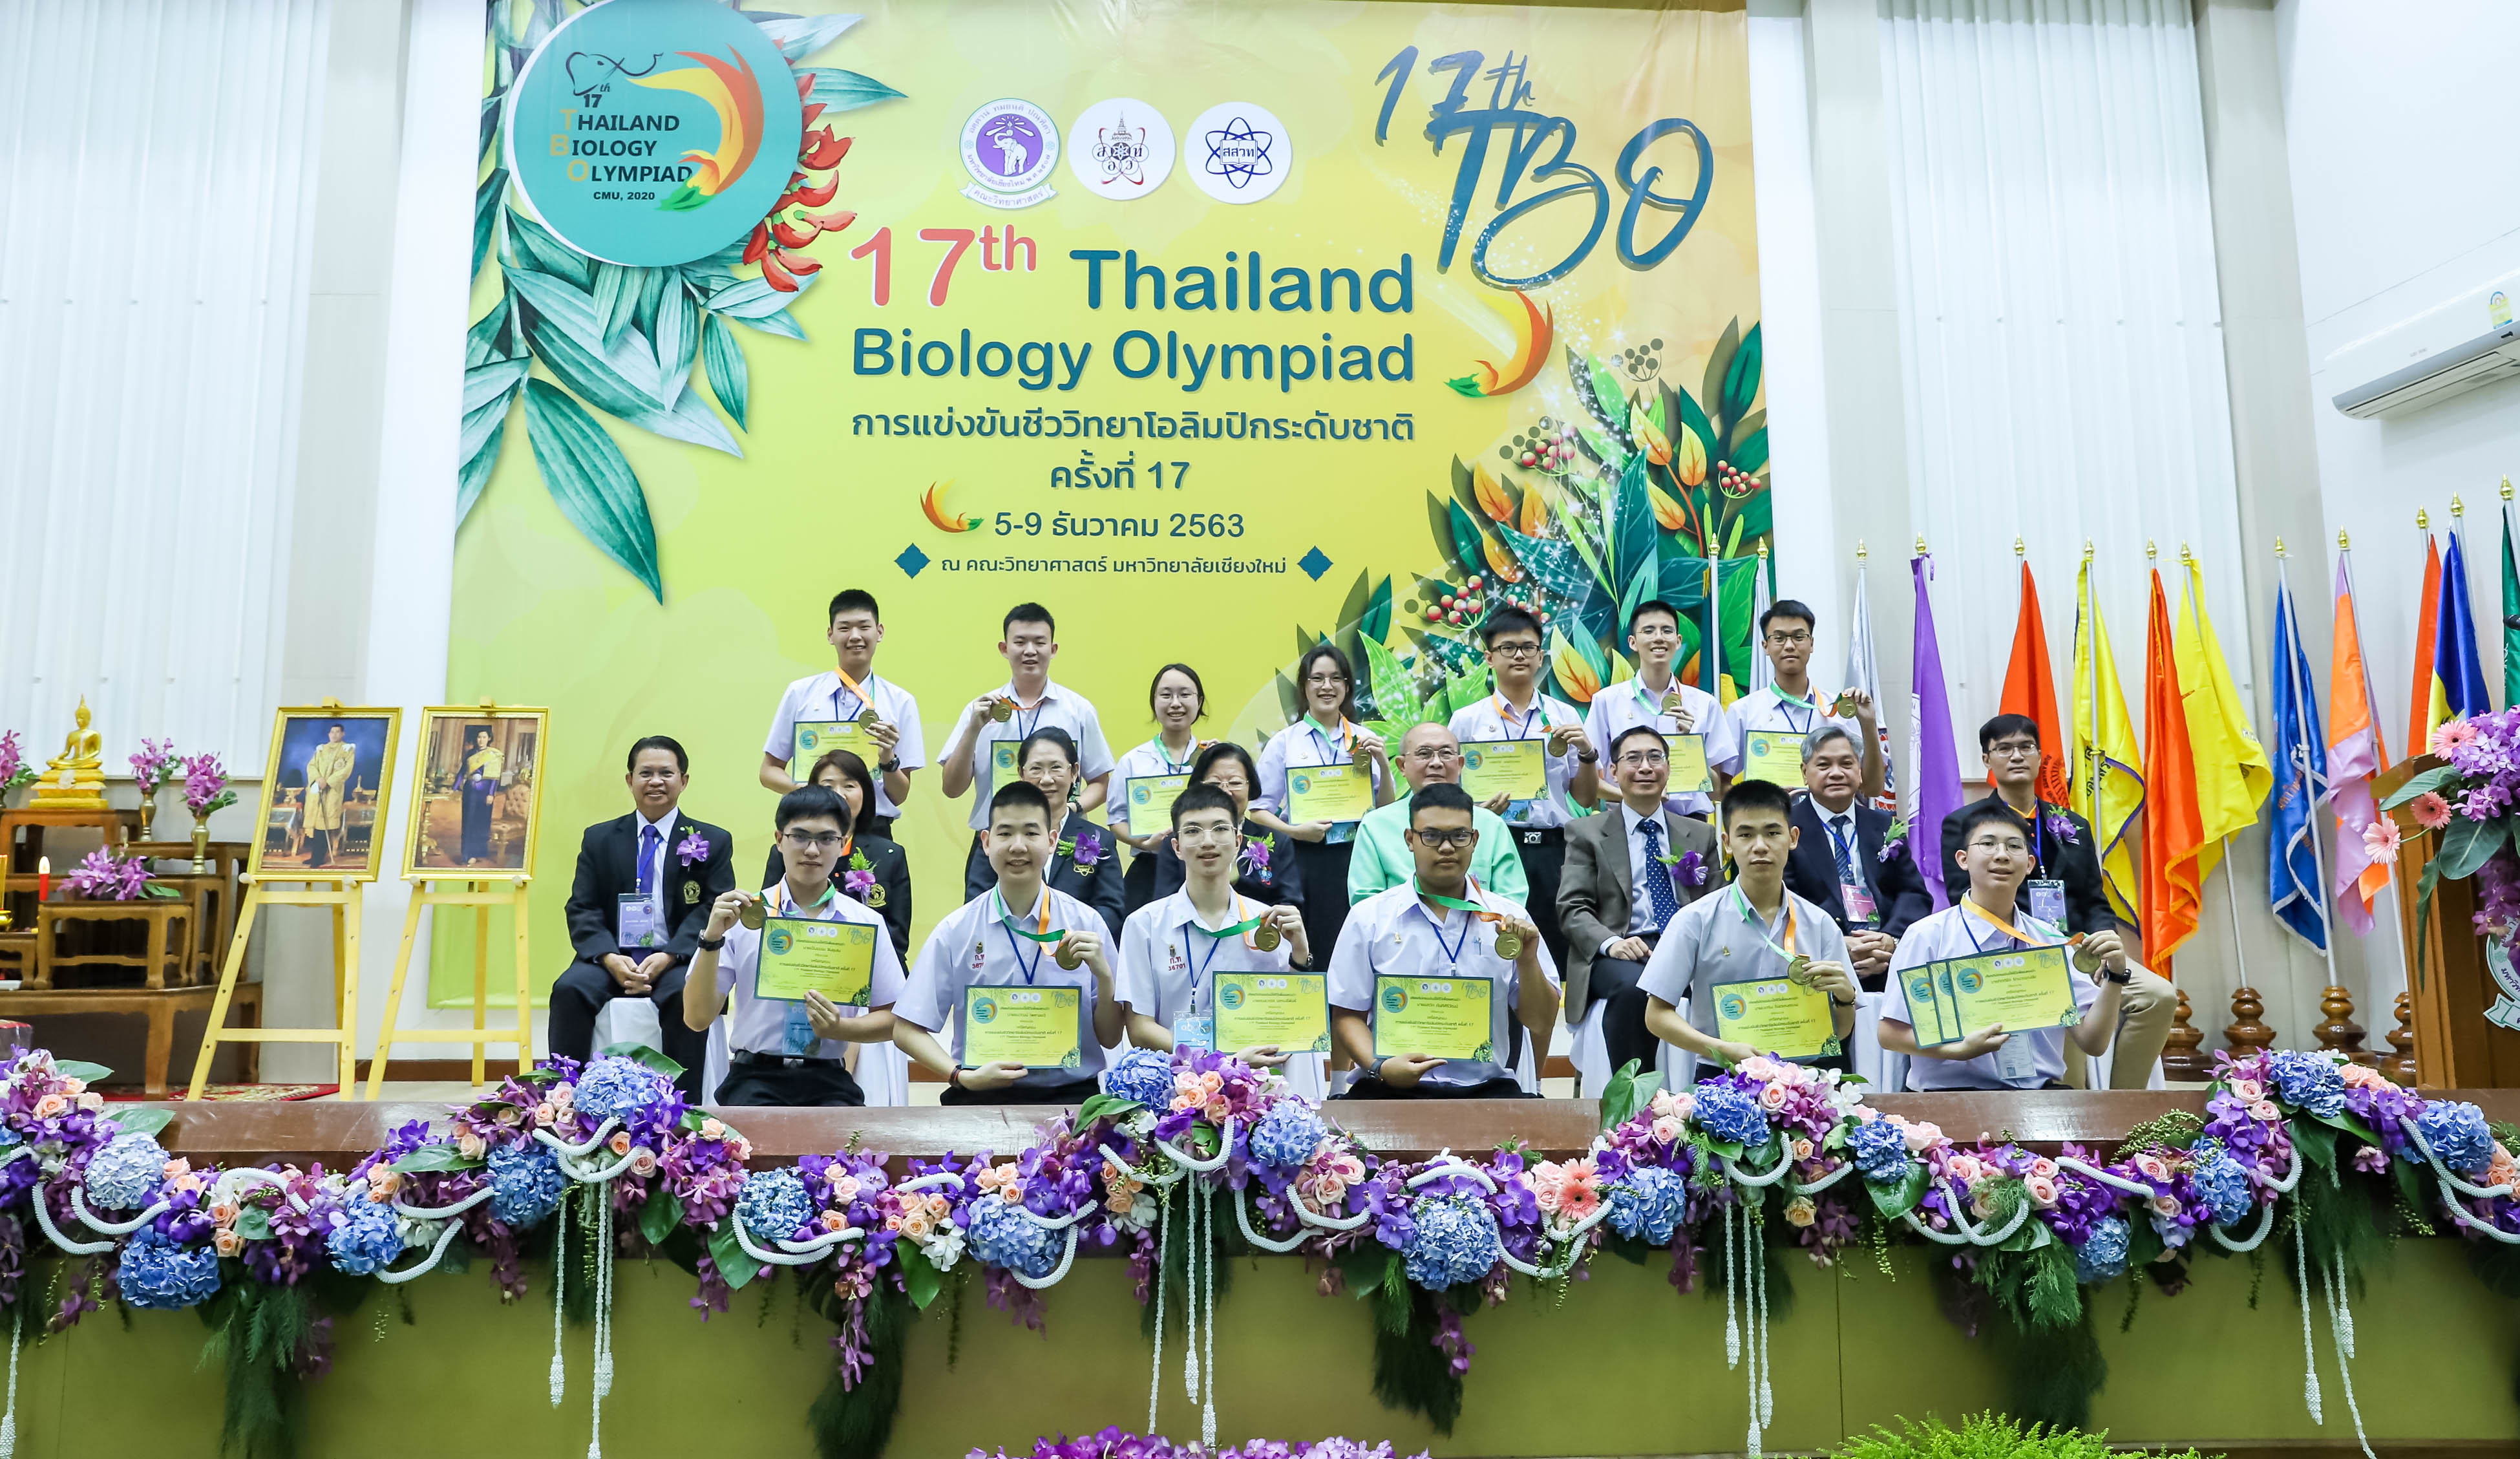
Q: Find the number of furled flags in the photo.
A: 13